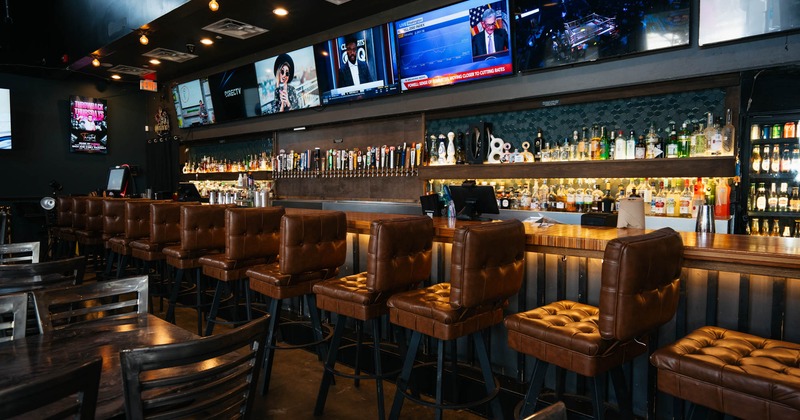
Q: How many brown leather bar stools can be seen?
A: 13